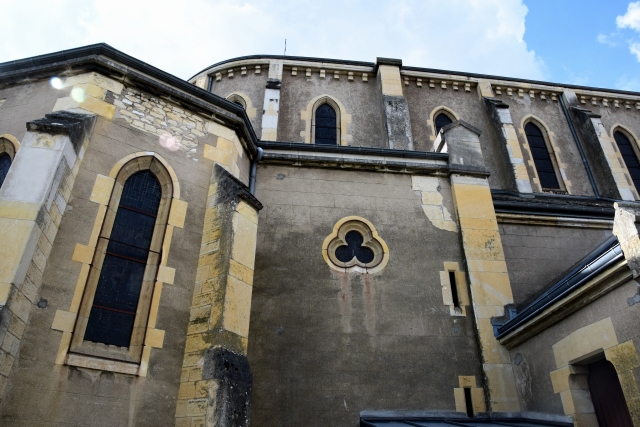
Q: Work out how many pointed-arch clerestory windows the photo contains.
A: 5